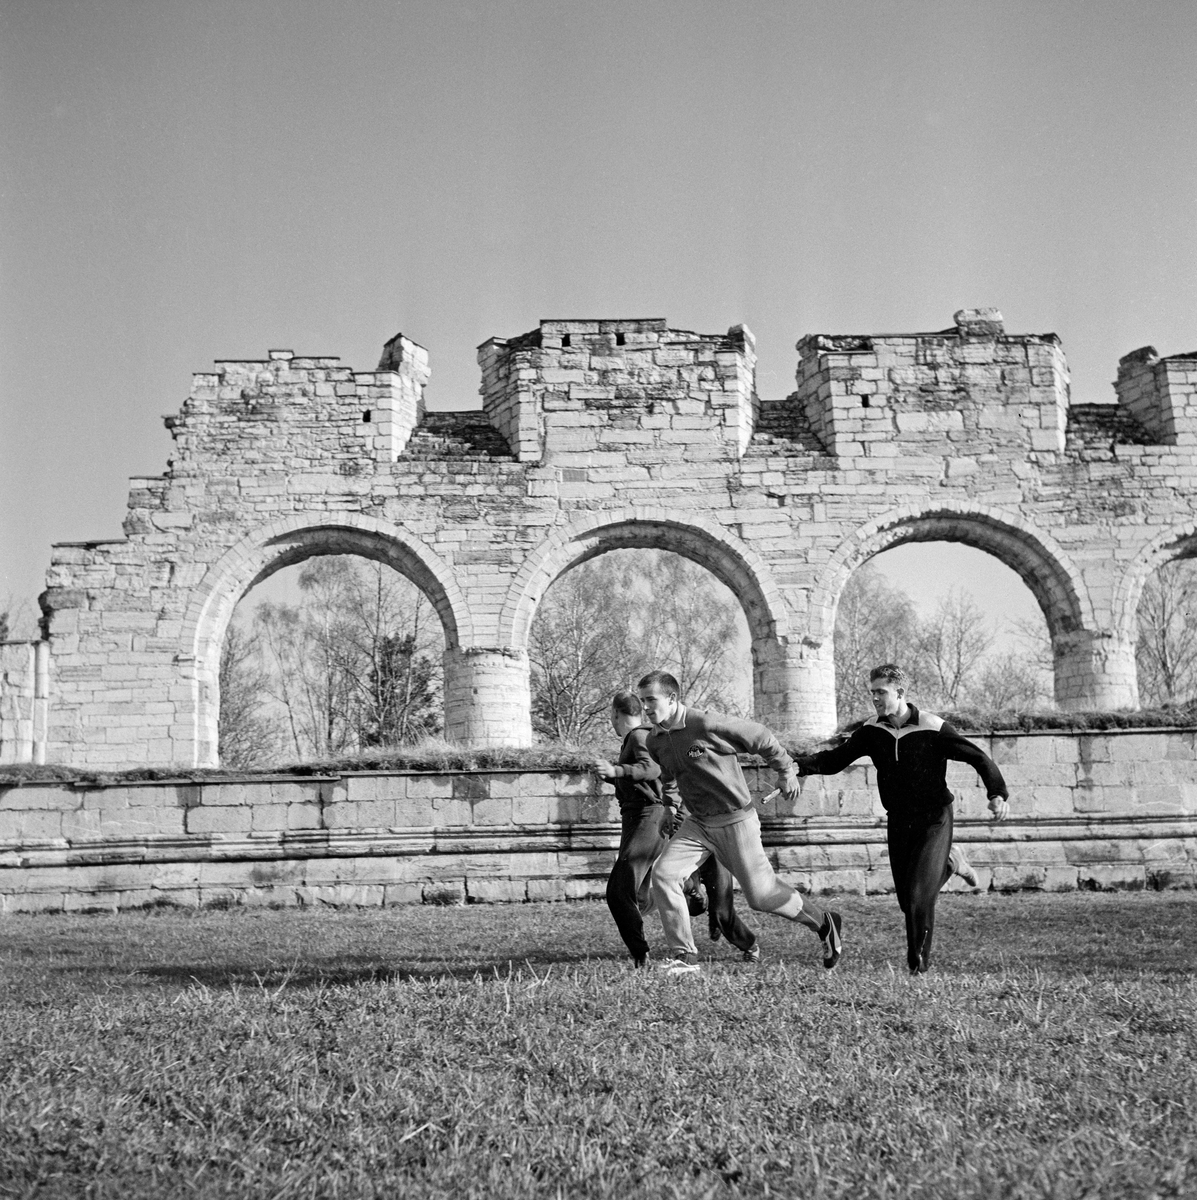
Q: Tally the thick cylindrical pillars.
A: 3